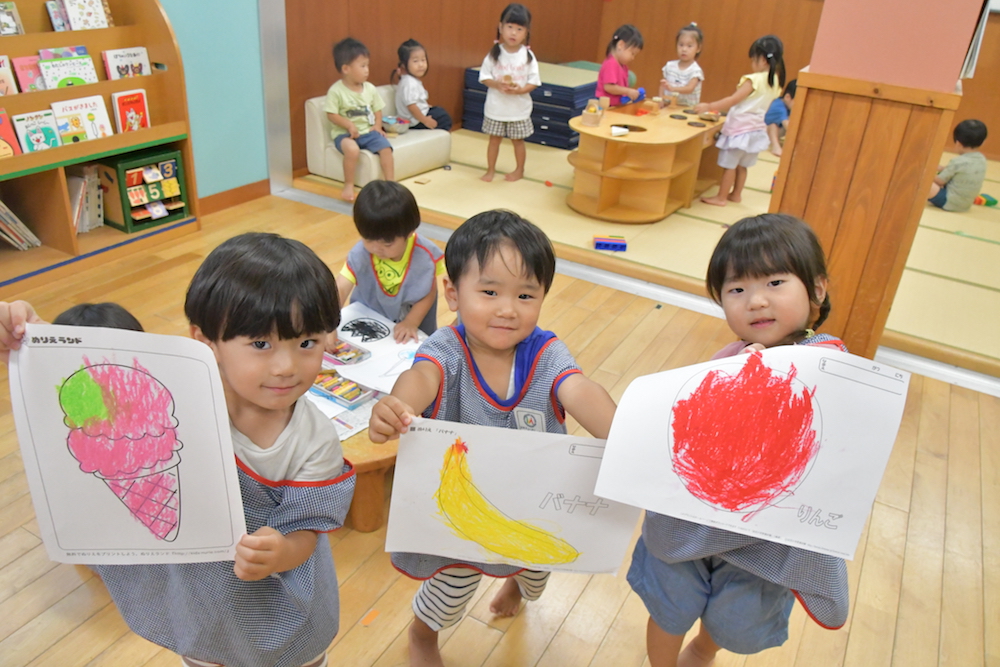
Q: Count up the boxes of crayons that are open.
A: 2